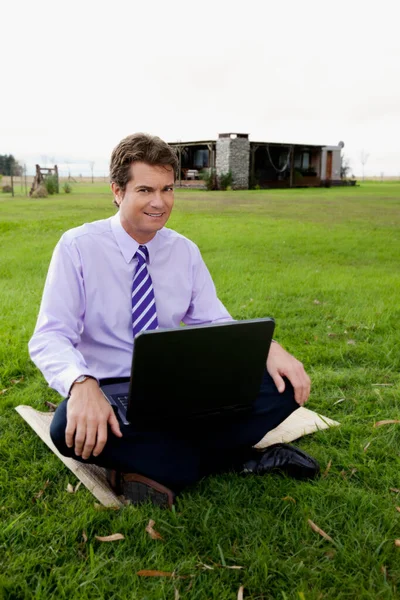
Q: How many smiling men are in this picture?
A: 1